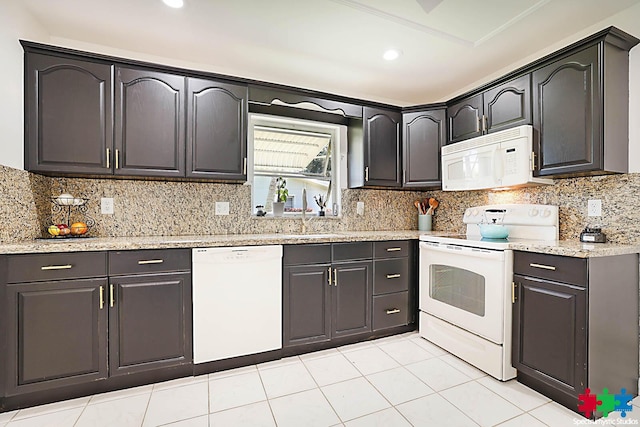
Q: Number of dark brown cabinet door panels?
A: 13